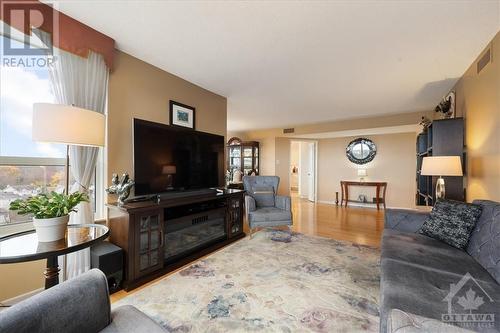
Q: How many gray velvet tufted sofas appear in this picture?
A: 1